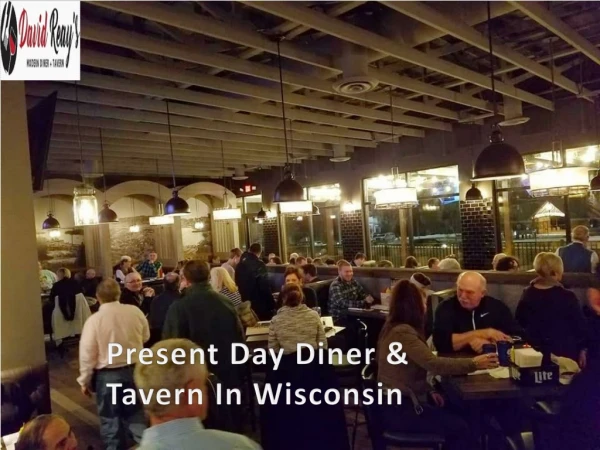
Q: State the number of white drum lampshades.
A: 5